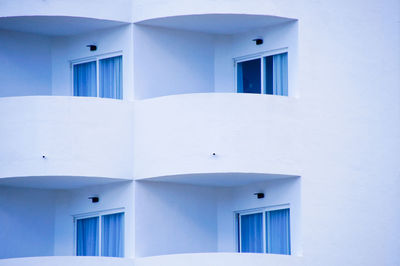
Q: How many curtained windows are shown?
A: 4